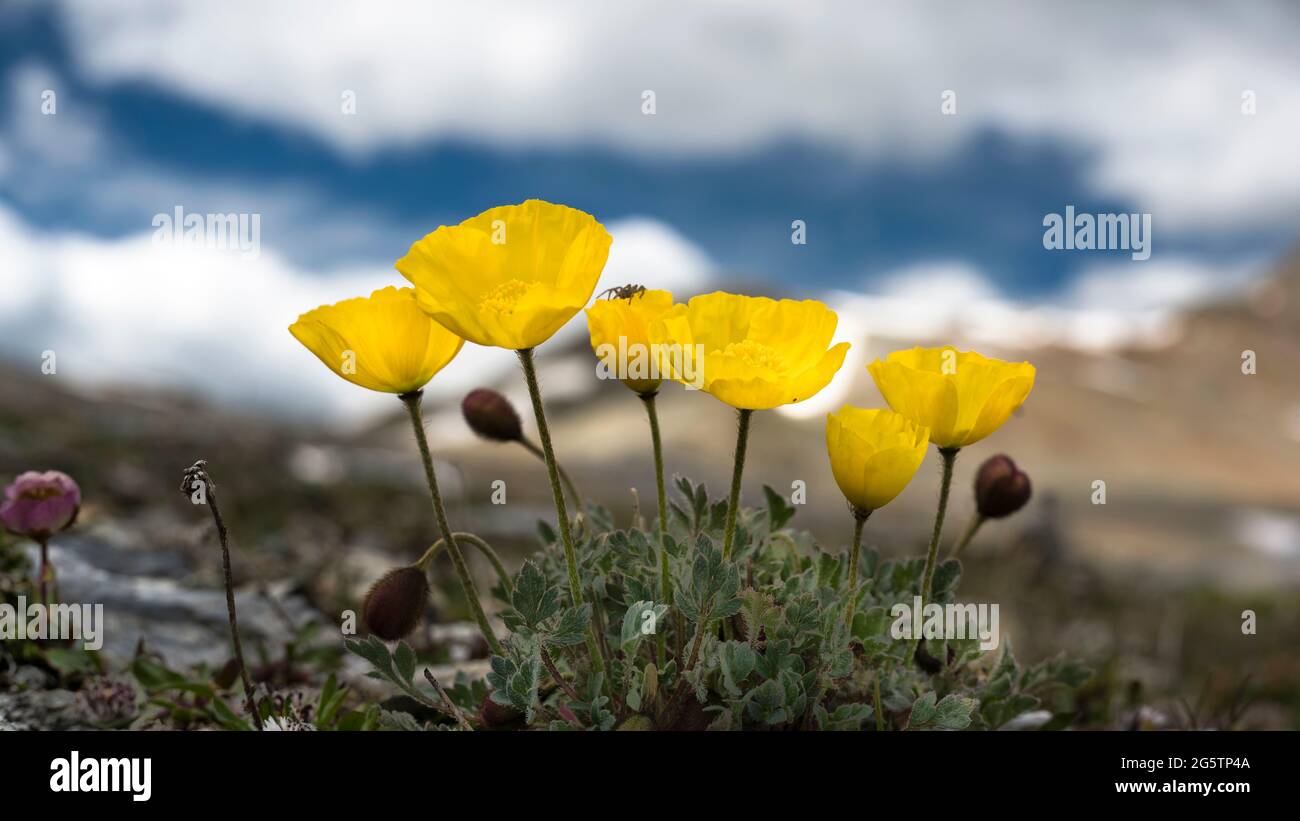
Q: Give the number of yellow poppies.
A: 6